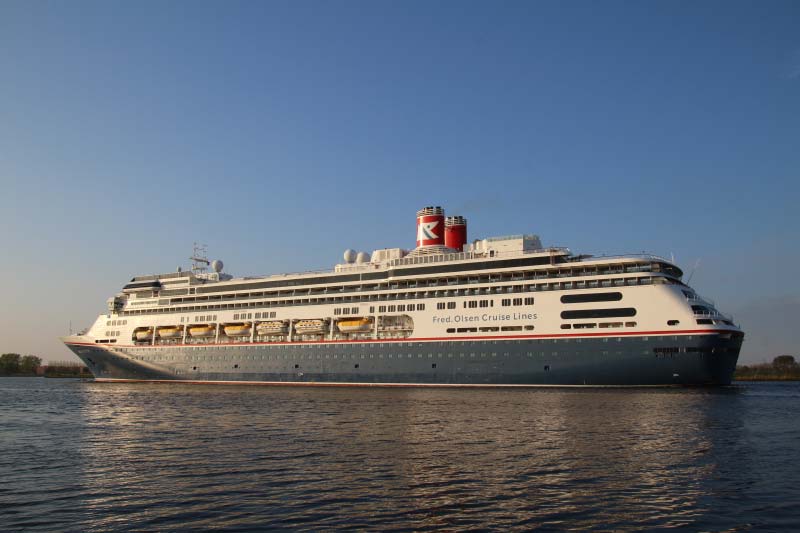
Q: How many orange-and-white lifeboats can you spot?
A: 5